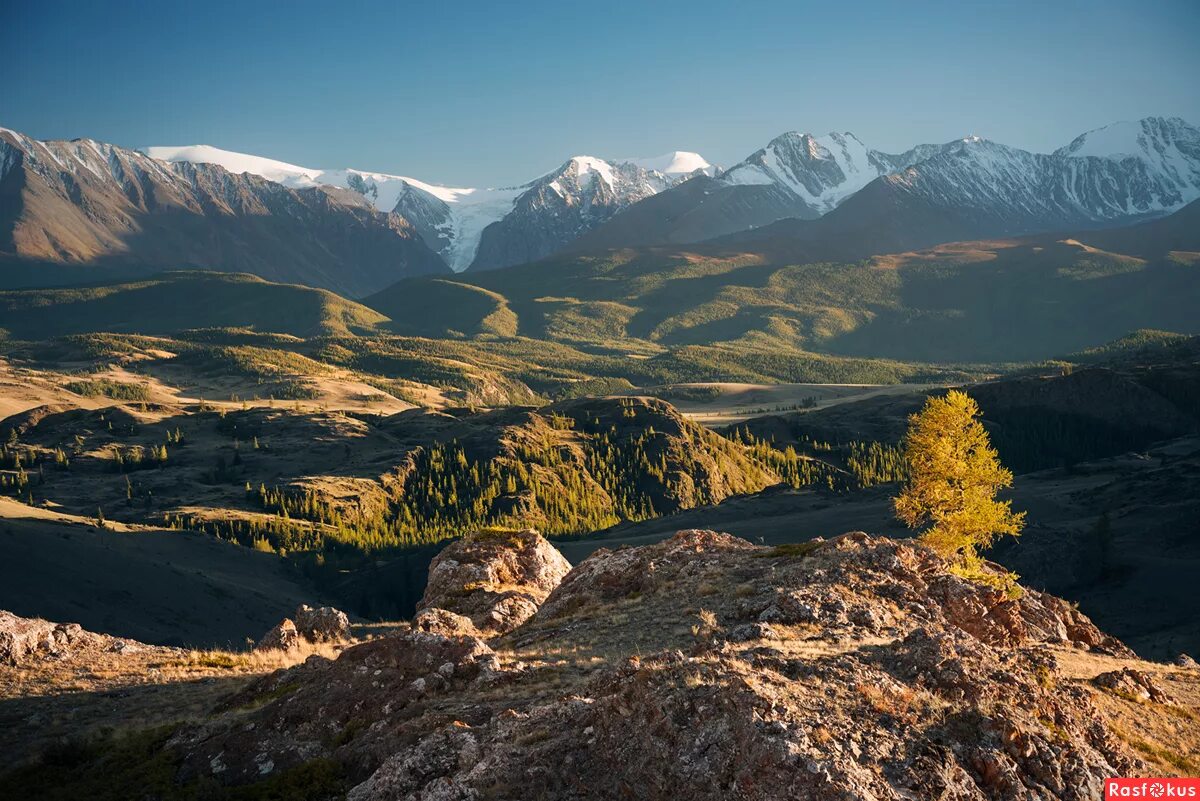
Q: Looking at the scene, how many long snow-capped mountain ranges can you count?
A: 1